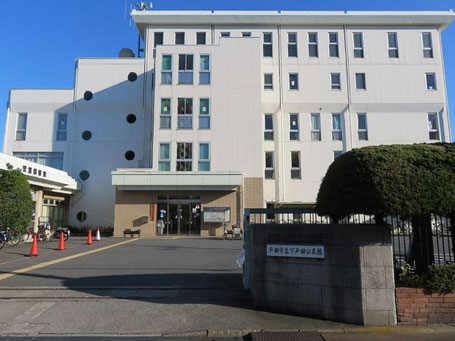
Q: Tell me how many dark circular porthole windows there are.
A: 7